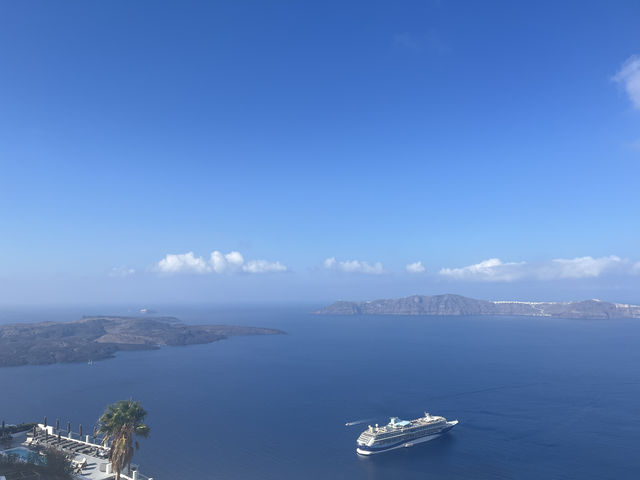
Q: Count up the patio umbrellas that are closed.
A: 9